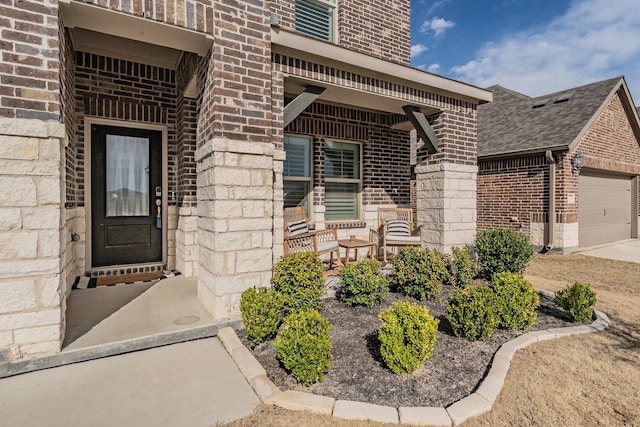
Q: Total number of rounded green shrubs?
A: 11